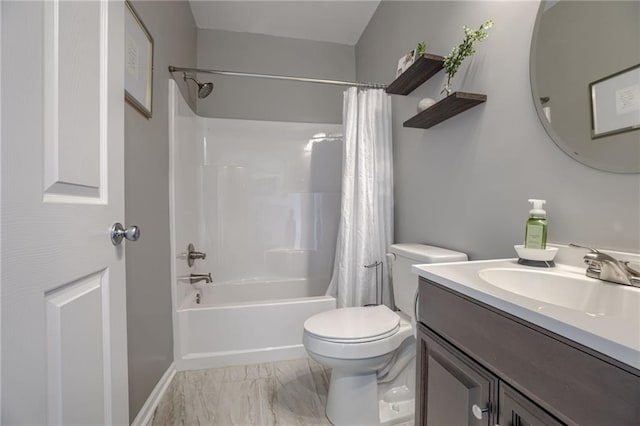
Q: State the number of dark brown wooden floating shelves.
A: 2